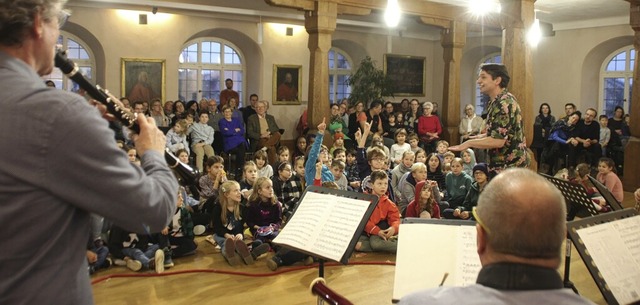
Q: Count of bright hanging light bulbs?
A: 3